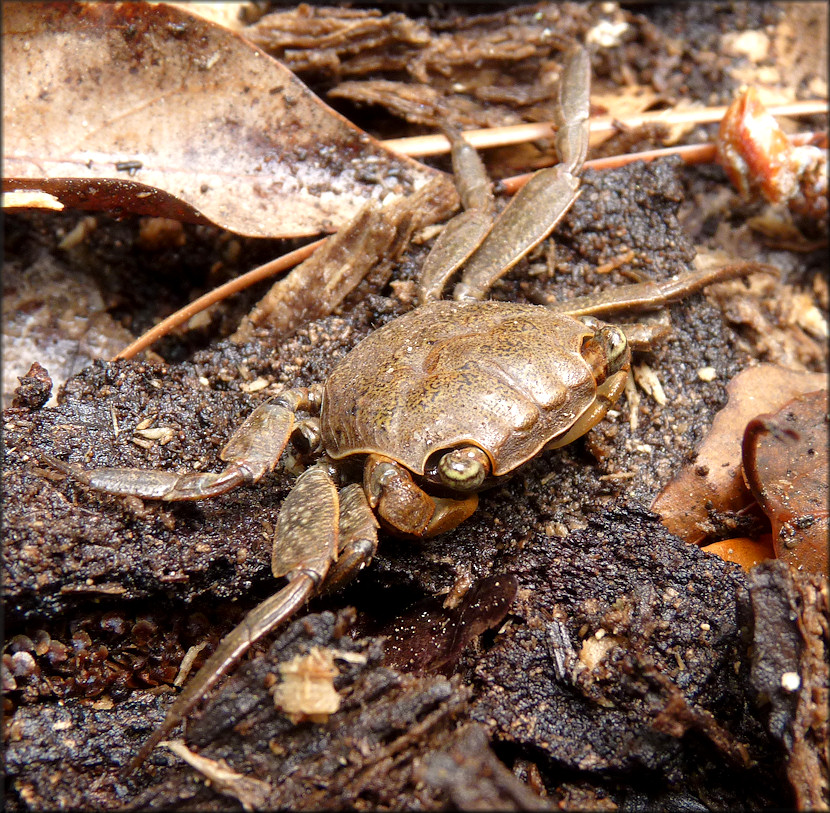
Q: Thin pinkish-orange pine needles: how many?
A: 3